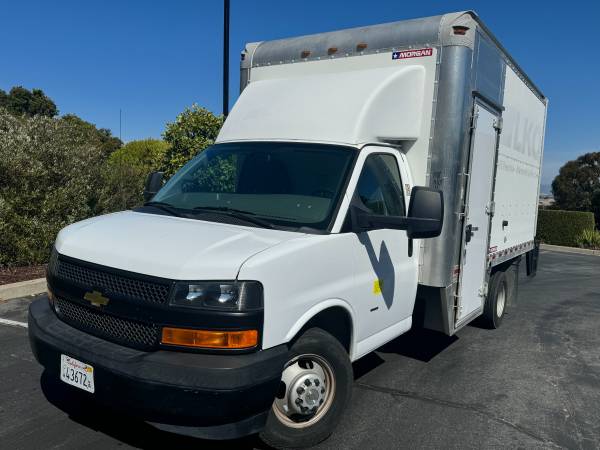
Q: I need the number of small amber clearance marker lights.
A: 4